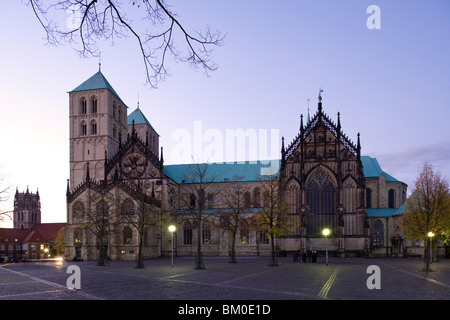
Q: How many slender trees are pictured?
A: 6